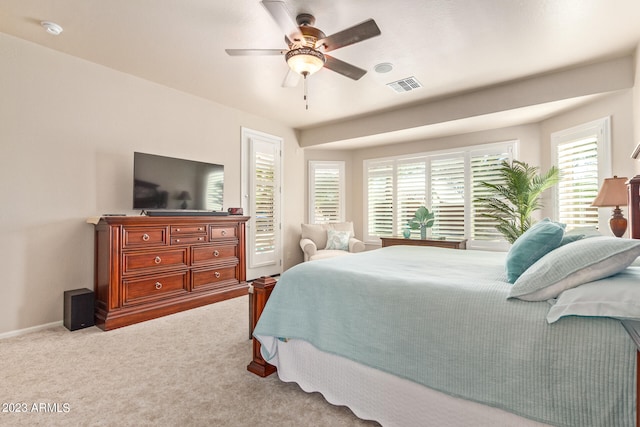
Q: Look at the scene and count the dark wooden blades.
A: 2